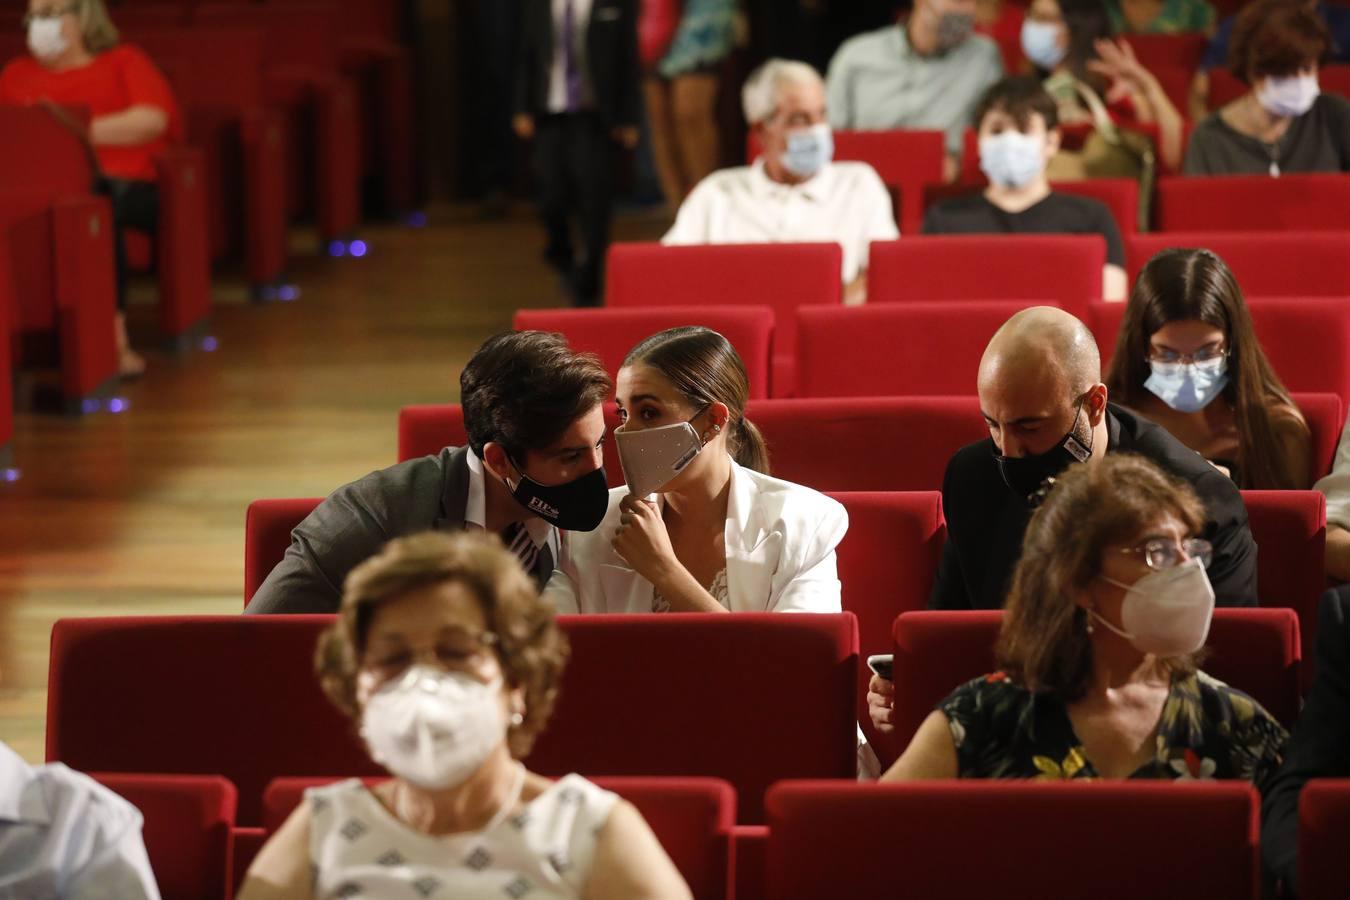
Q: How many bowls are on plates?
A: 0